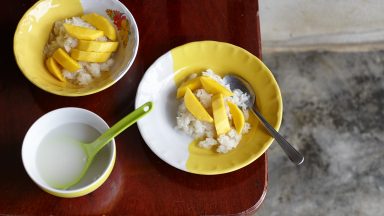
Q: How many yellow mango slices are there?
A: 11